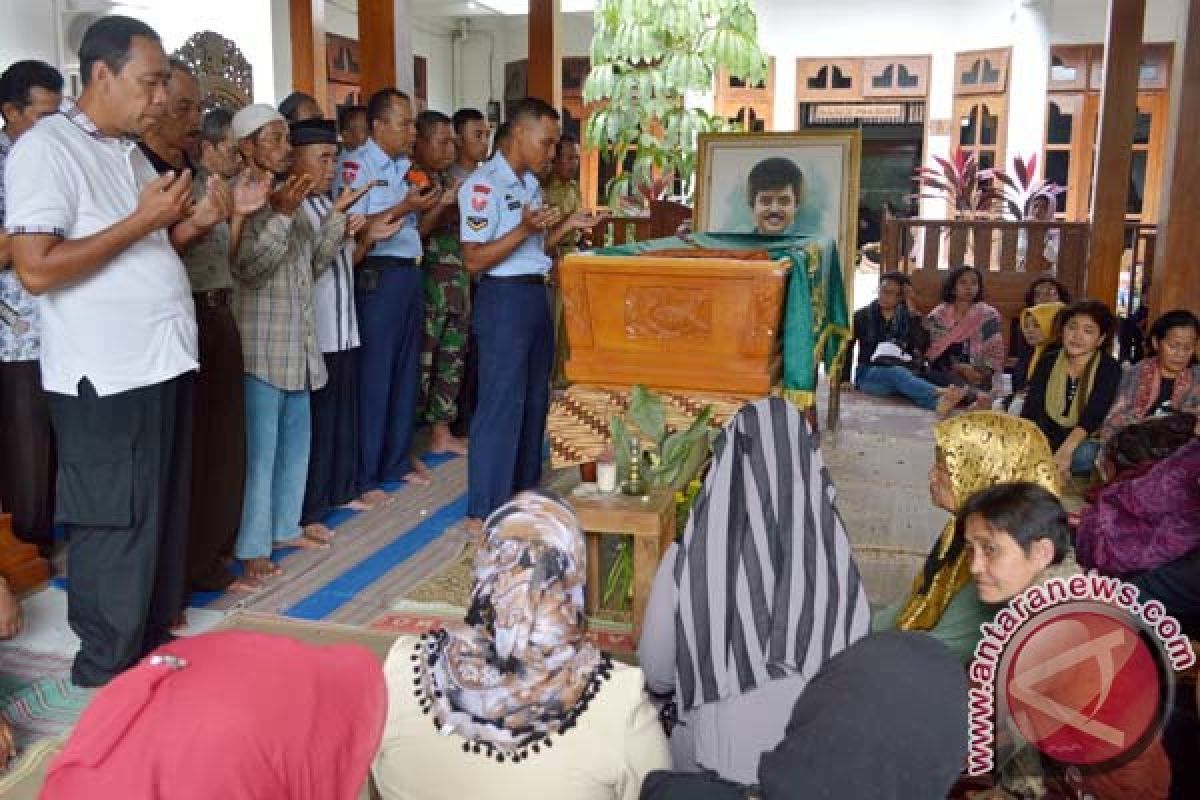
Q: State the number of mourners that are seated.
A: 14